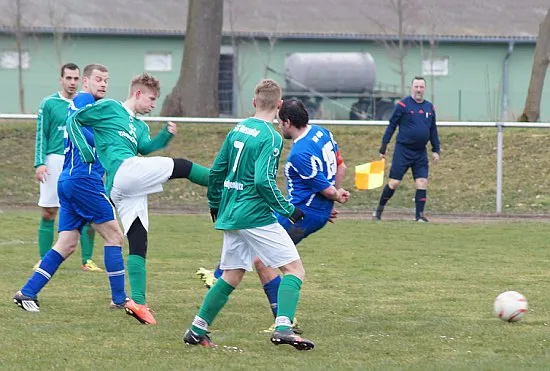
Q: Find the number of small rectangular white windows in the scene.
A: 3